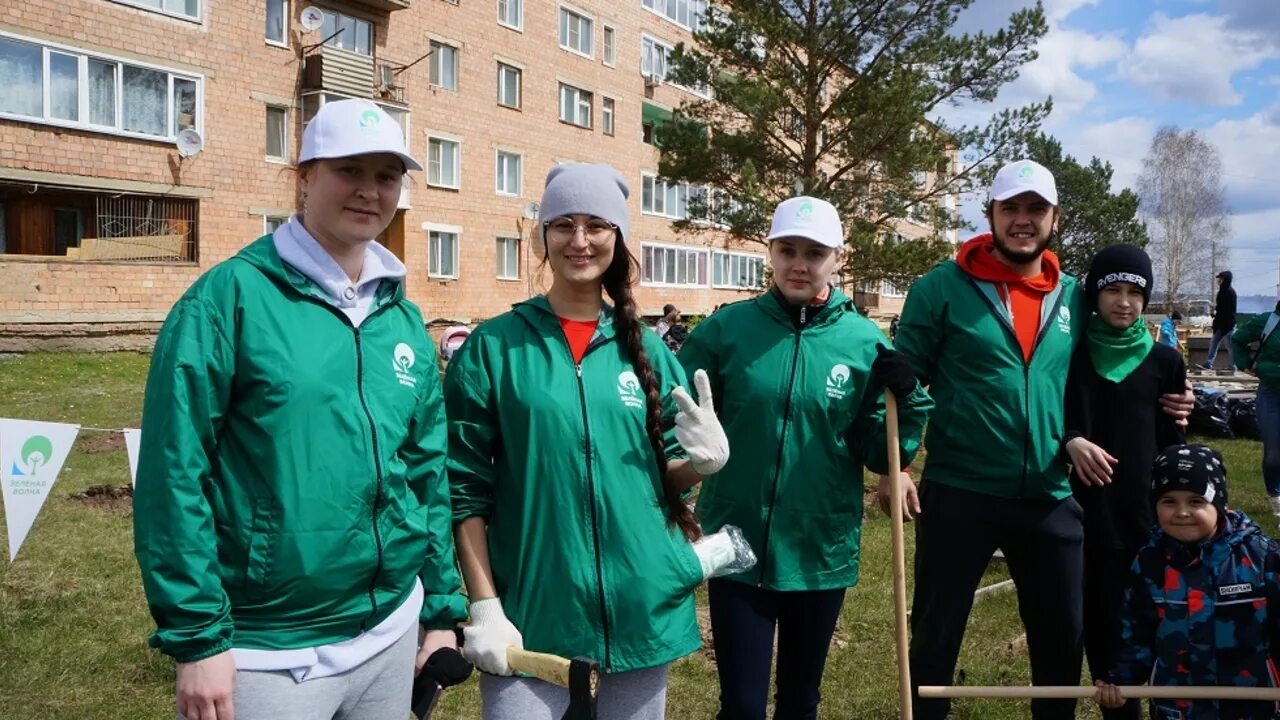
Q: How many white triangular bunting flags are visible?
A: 2